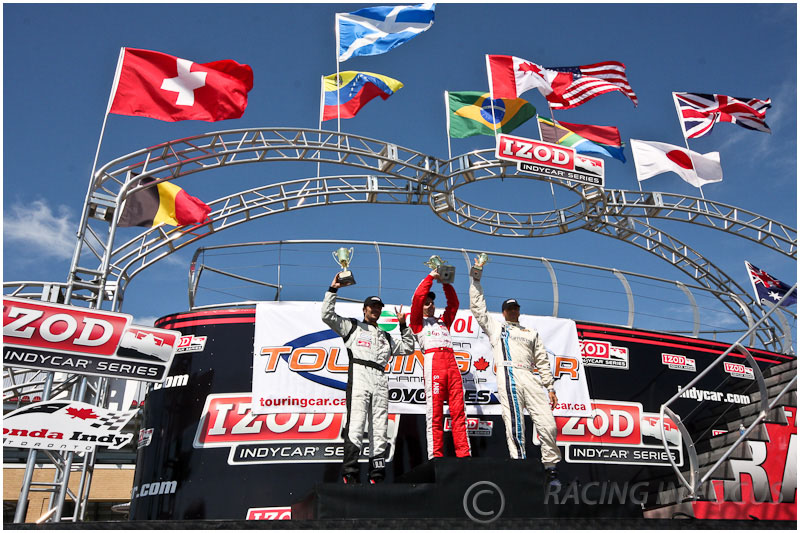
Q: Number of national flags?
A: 11